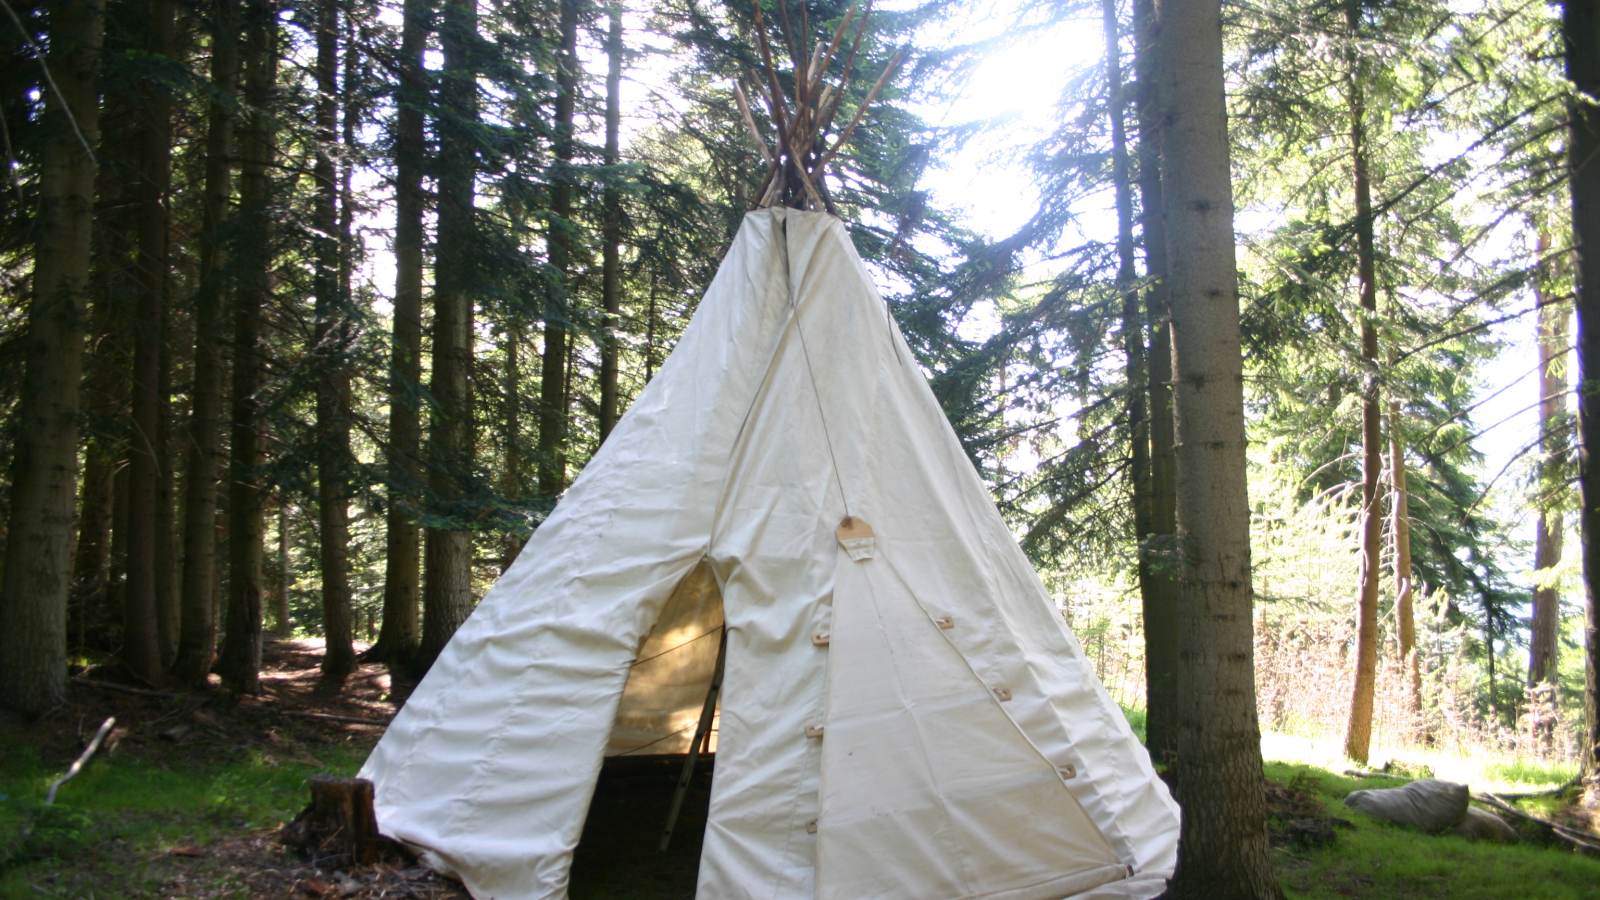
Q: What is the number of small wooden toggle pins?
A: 6